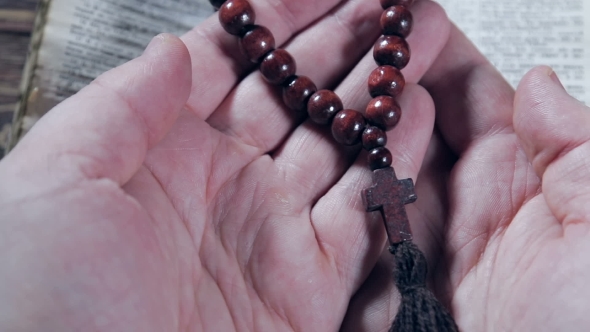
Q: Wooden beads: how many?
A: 14